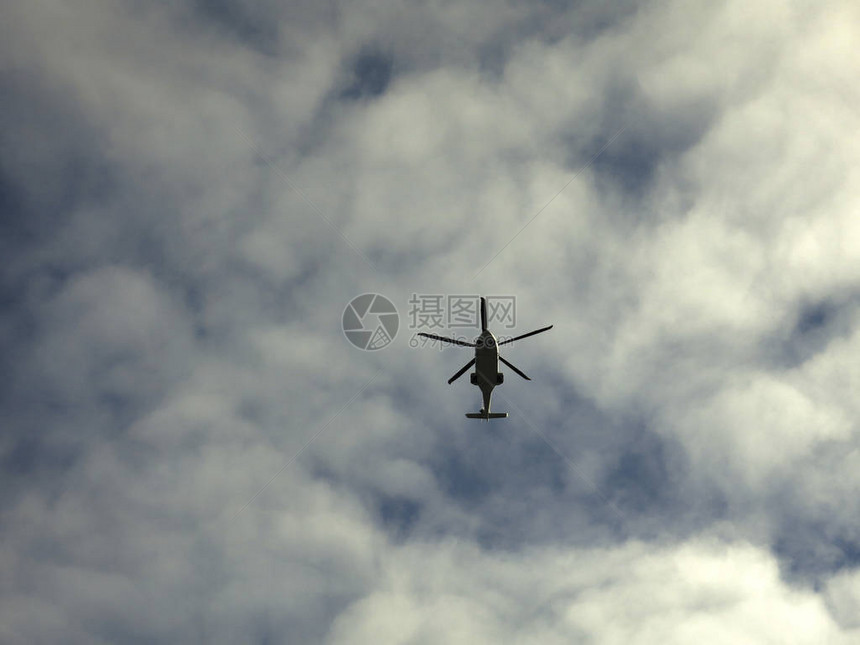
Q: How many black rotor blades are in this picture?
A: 5